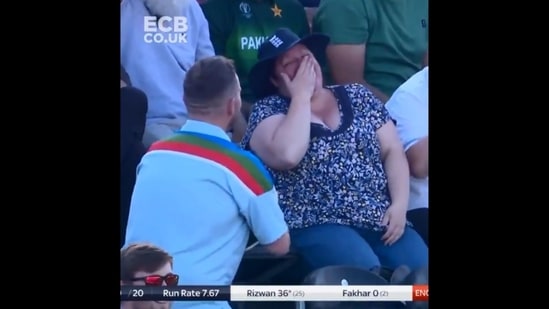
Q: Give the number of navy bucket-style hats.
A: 1